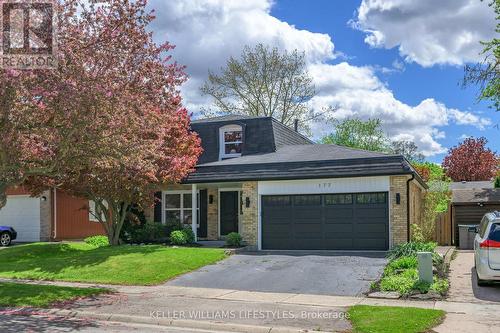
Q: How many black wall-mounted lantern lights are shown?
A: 3